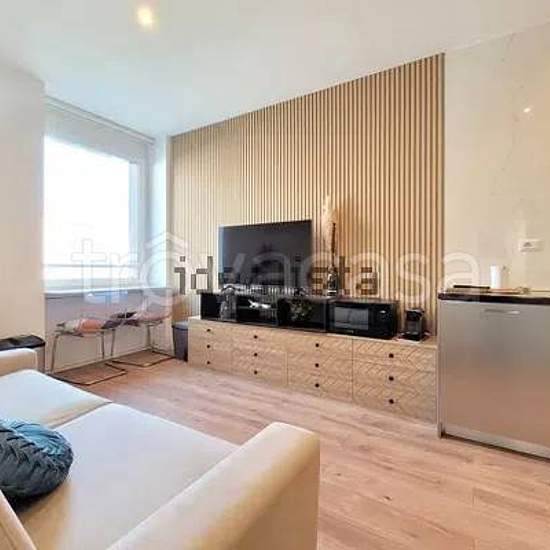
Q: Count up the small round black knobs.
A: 12